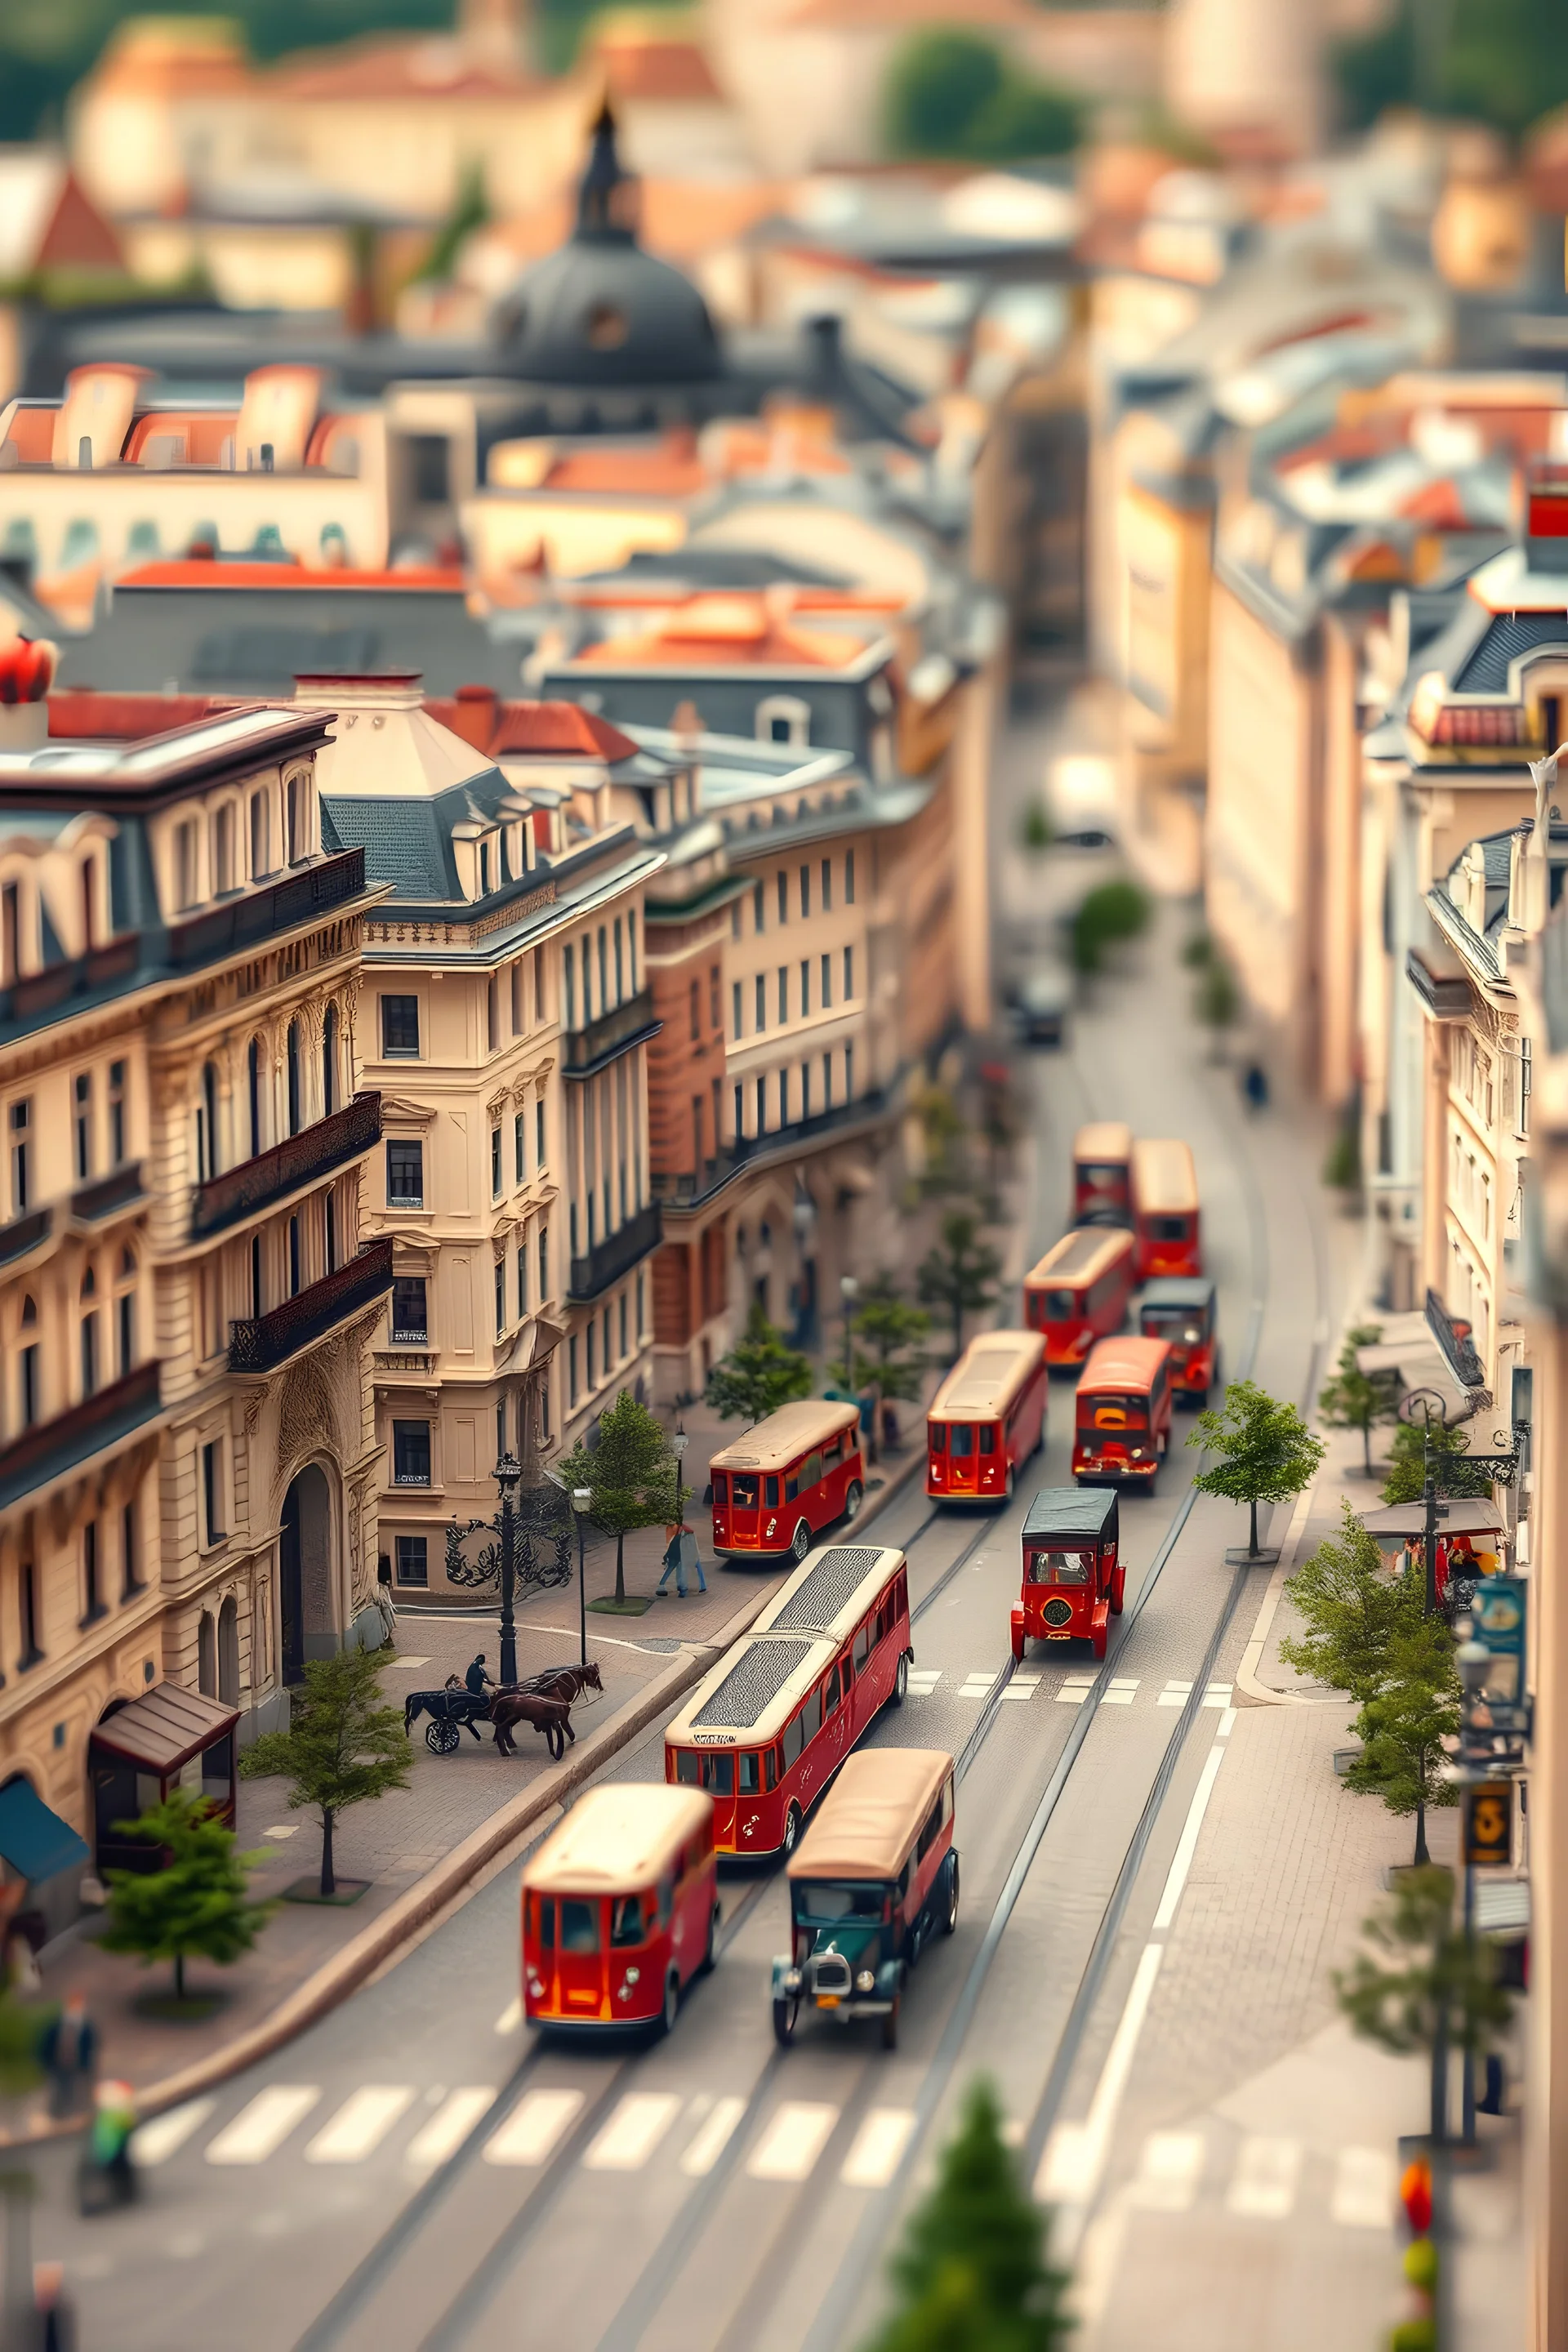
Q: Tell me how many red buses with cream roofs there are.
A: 7